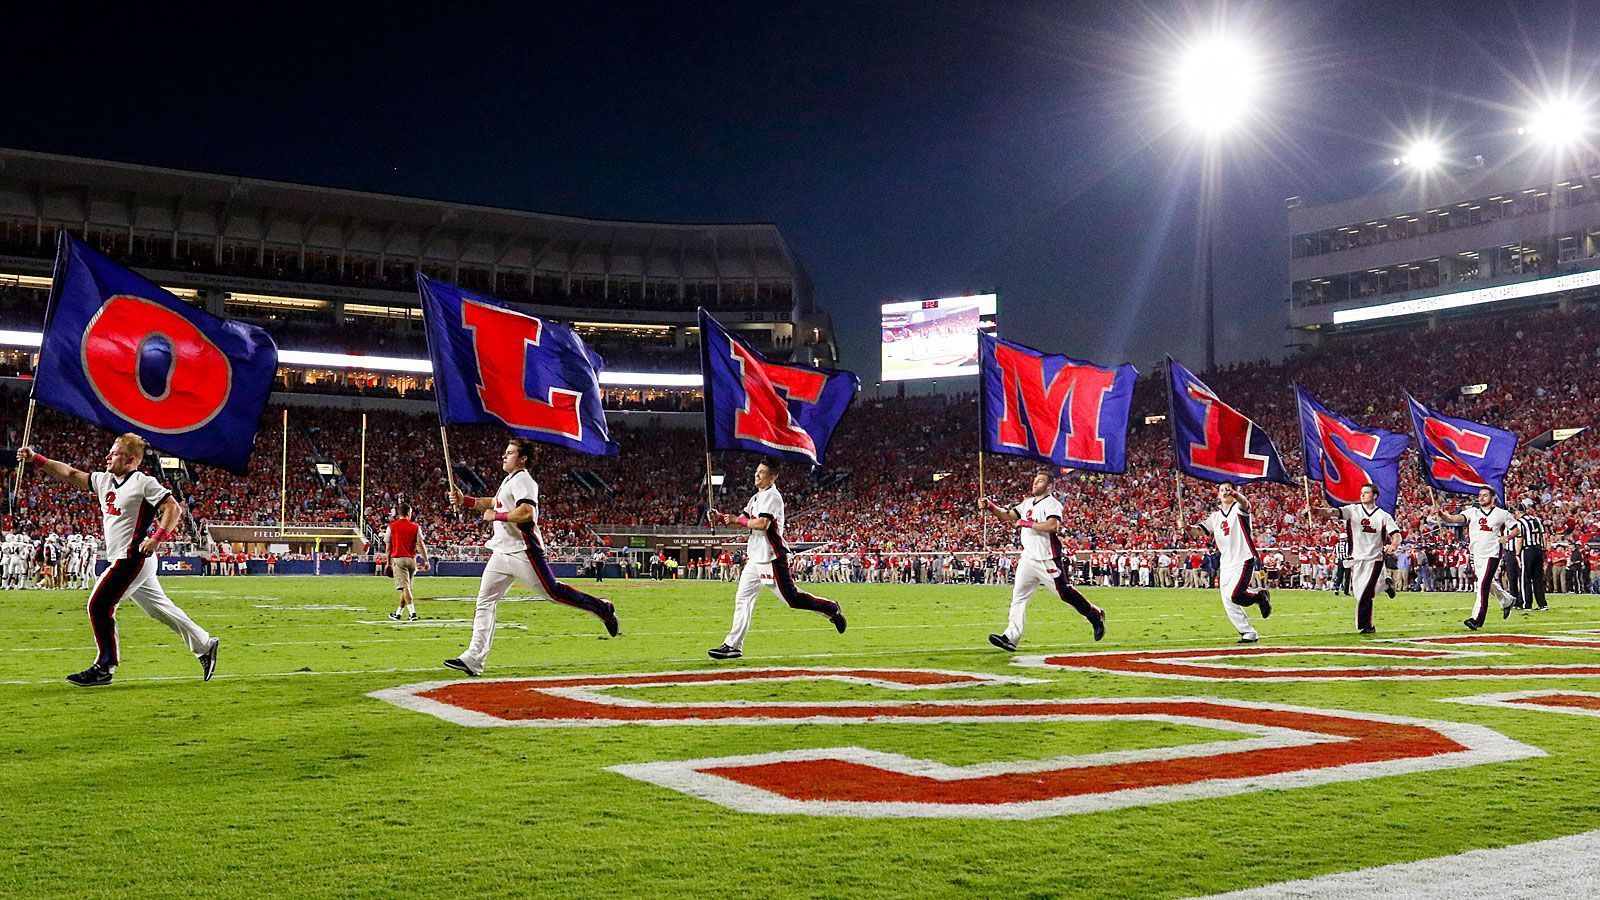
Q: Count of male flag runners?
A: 7